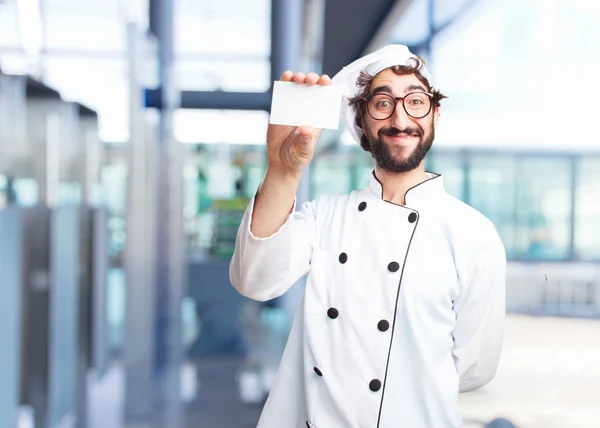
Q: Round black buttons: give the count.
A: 8